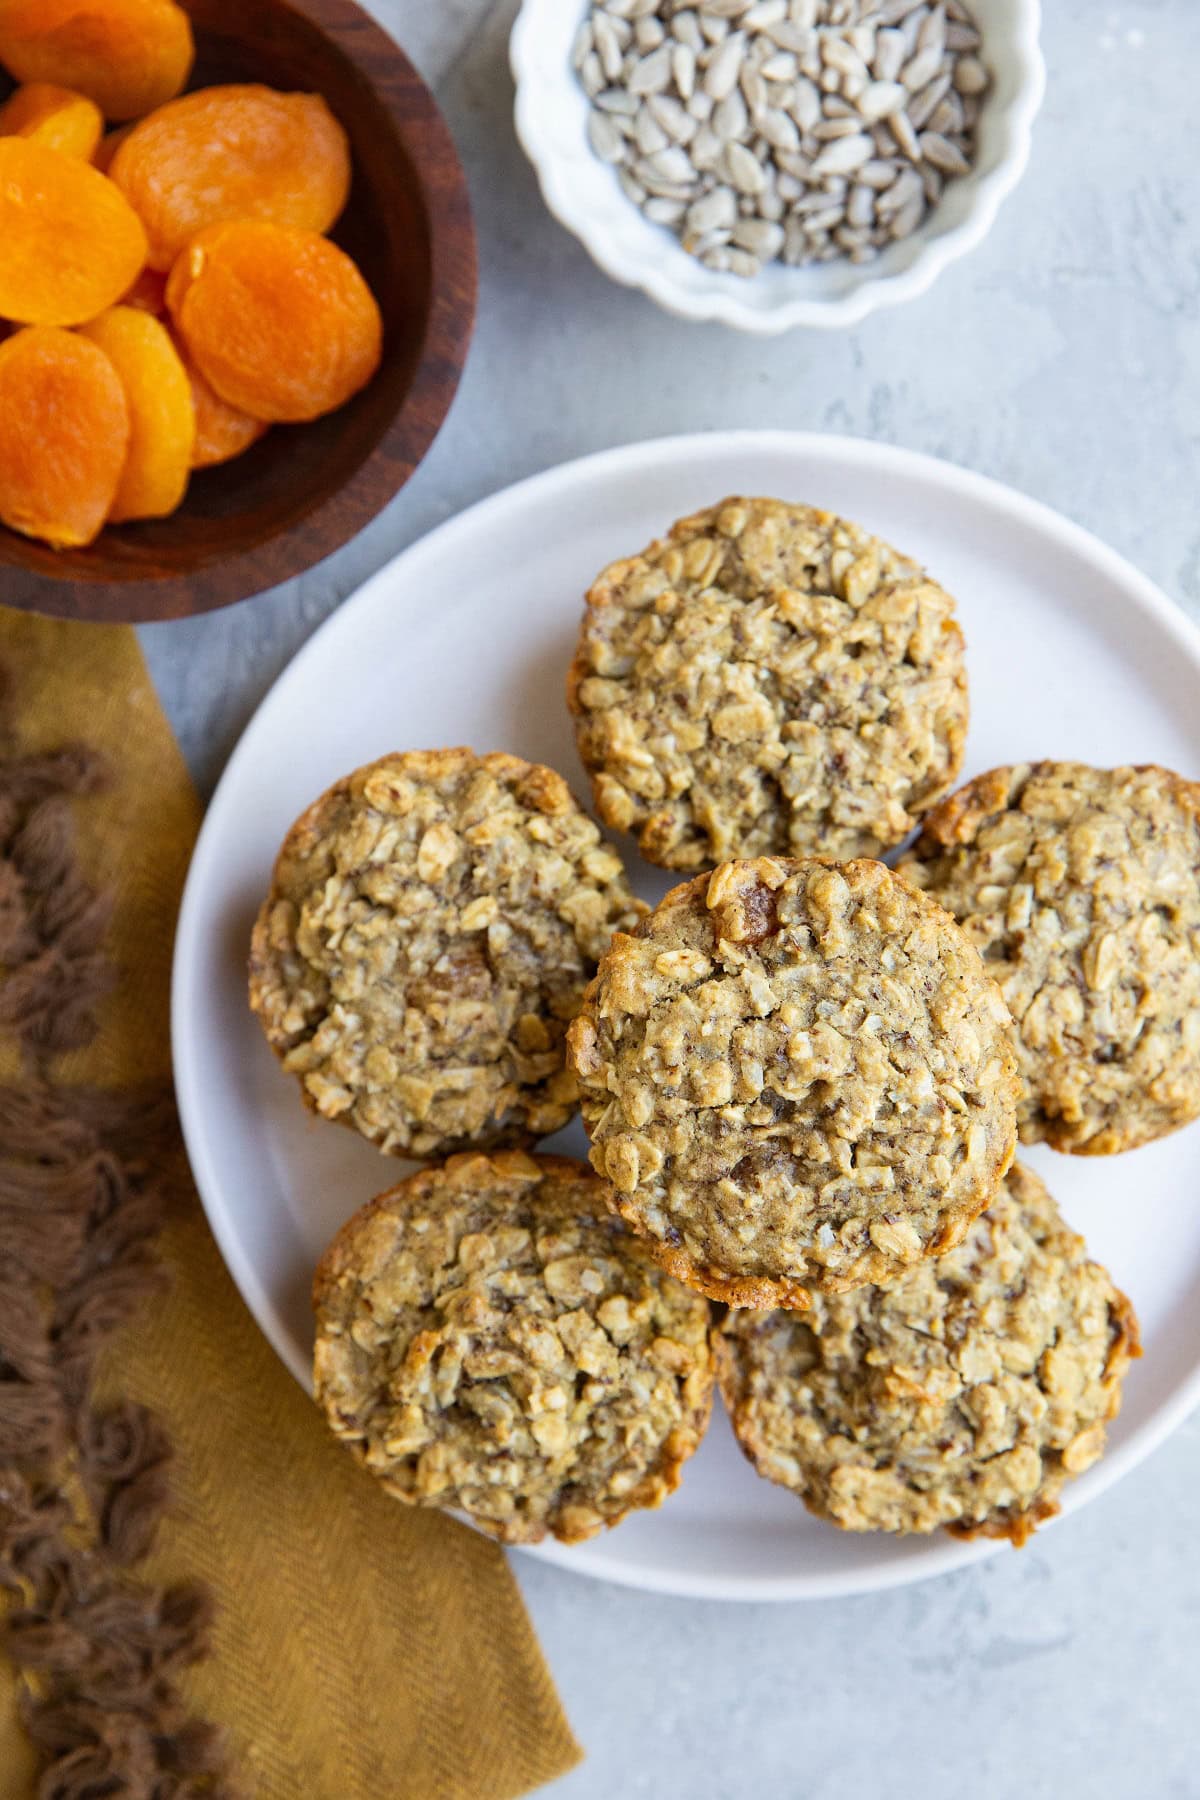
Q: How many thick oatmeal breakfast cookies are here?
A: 6